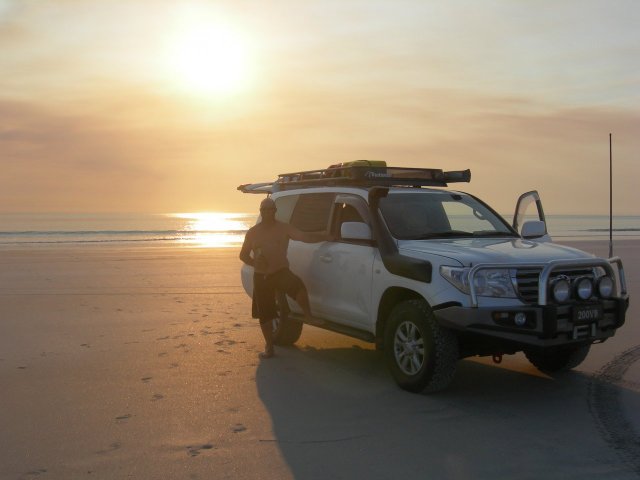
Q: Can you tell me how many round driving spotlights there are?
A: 3